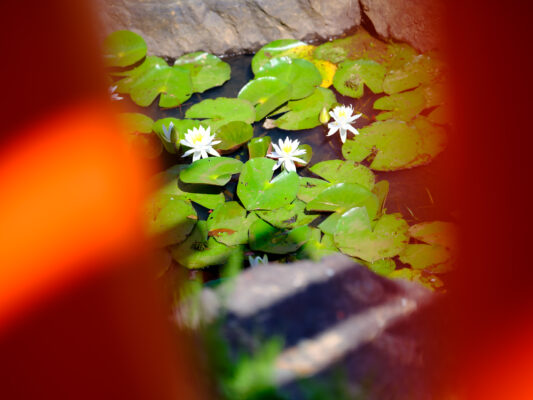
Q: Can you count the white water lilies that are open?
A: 3